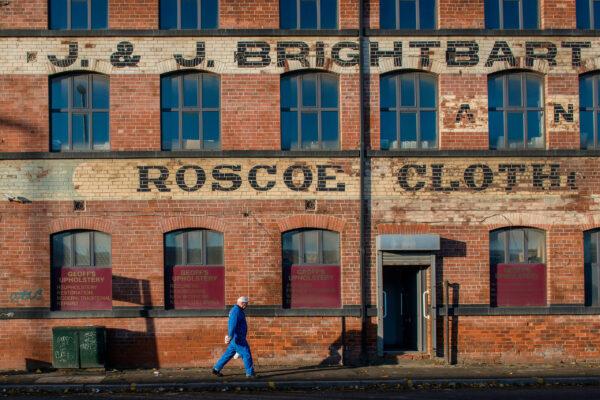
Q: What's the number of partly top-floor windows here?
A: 6